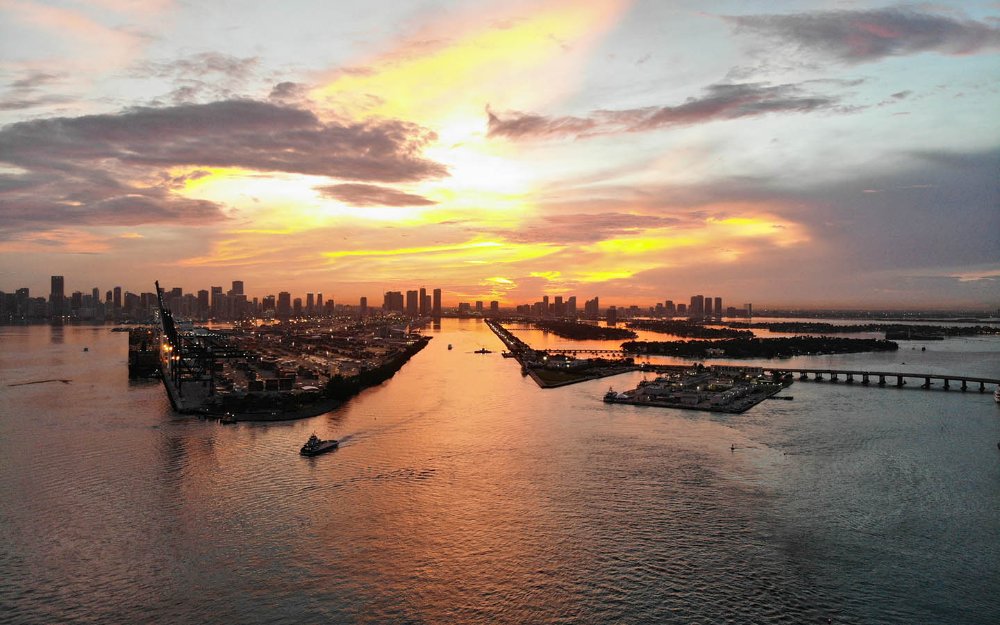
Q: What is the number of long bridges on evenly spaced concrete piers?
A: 1